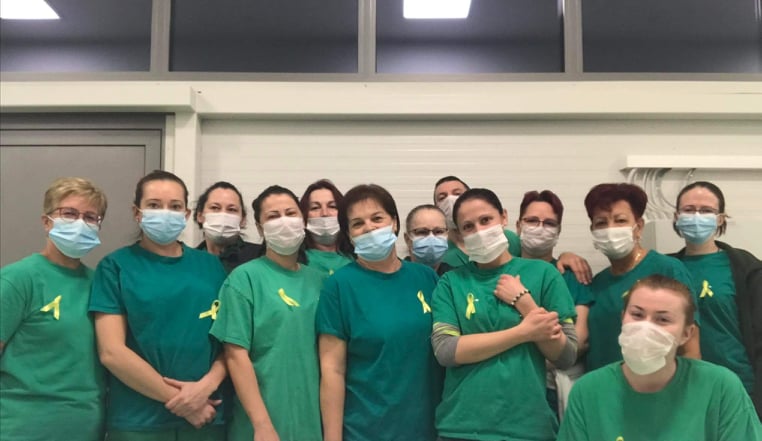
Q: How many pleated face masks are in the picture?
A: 13